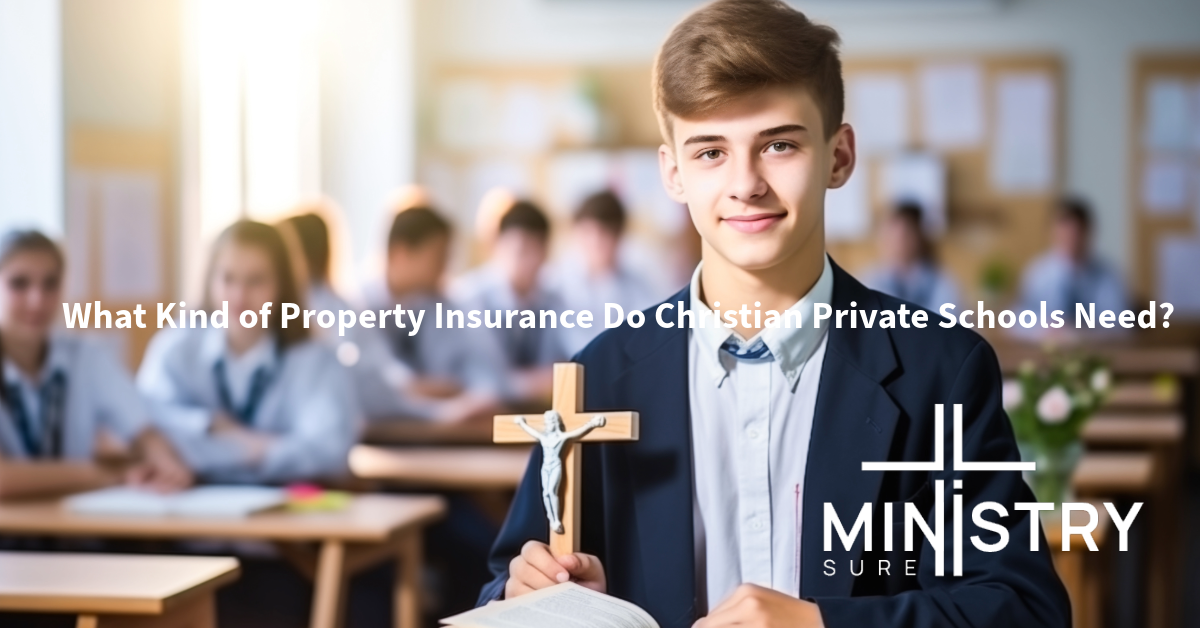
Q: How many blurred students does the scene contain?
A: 8